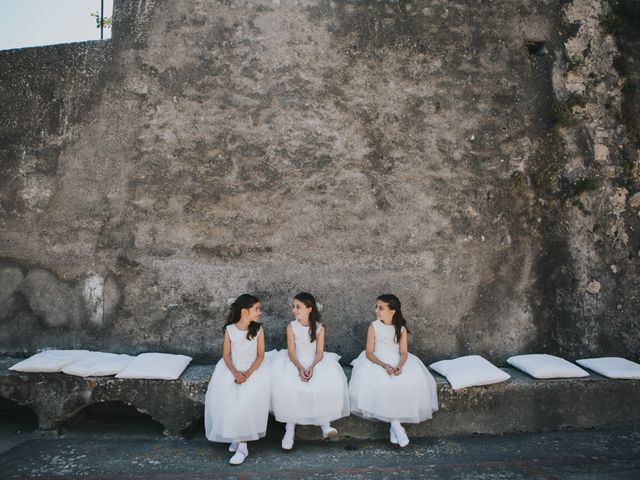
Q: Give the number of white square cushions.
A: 6